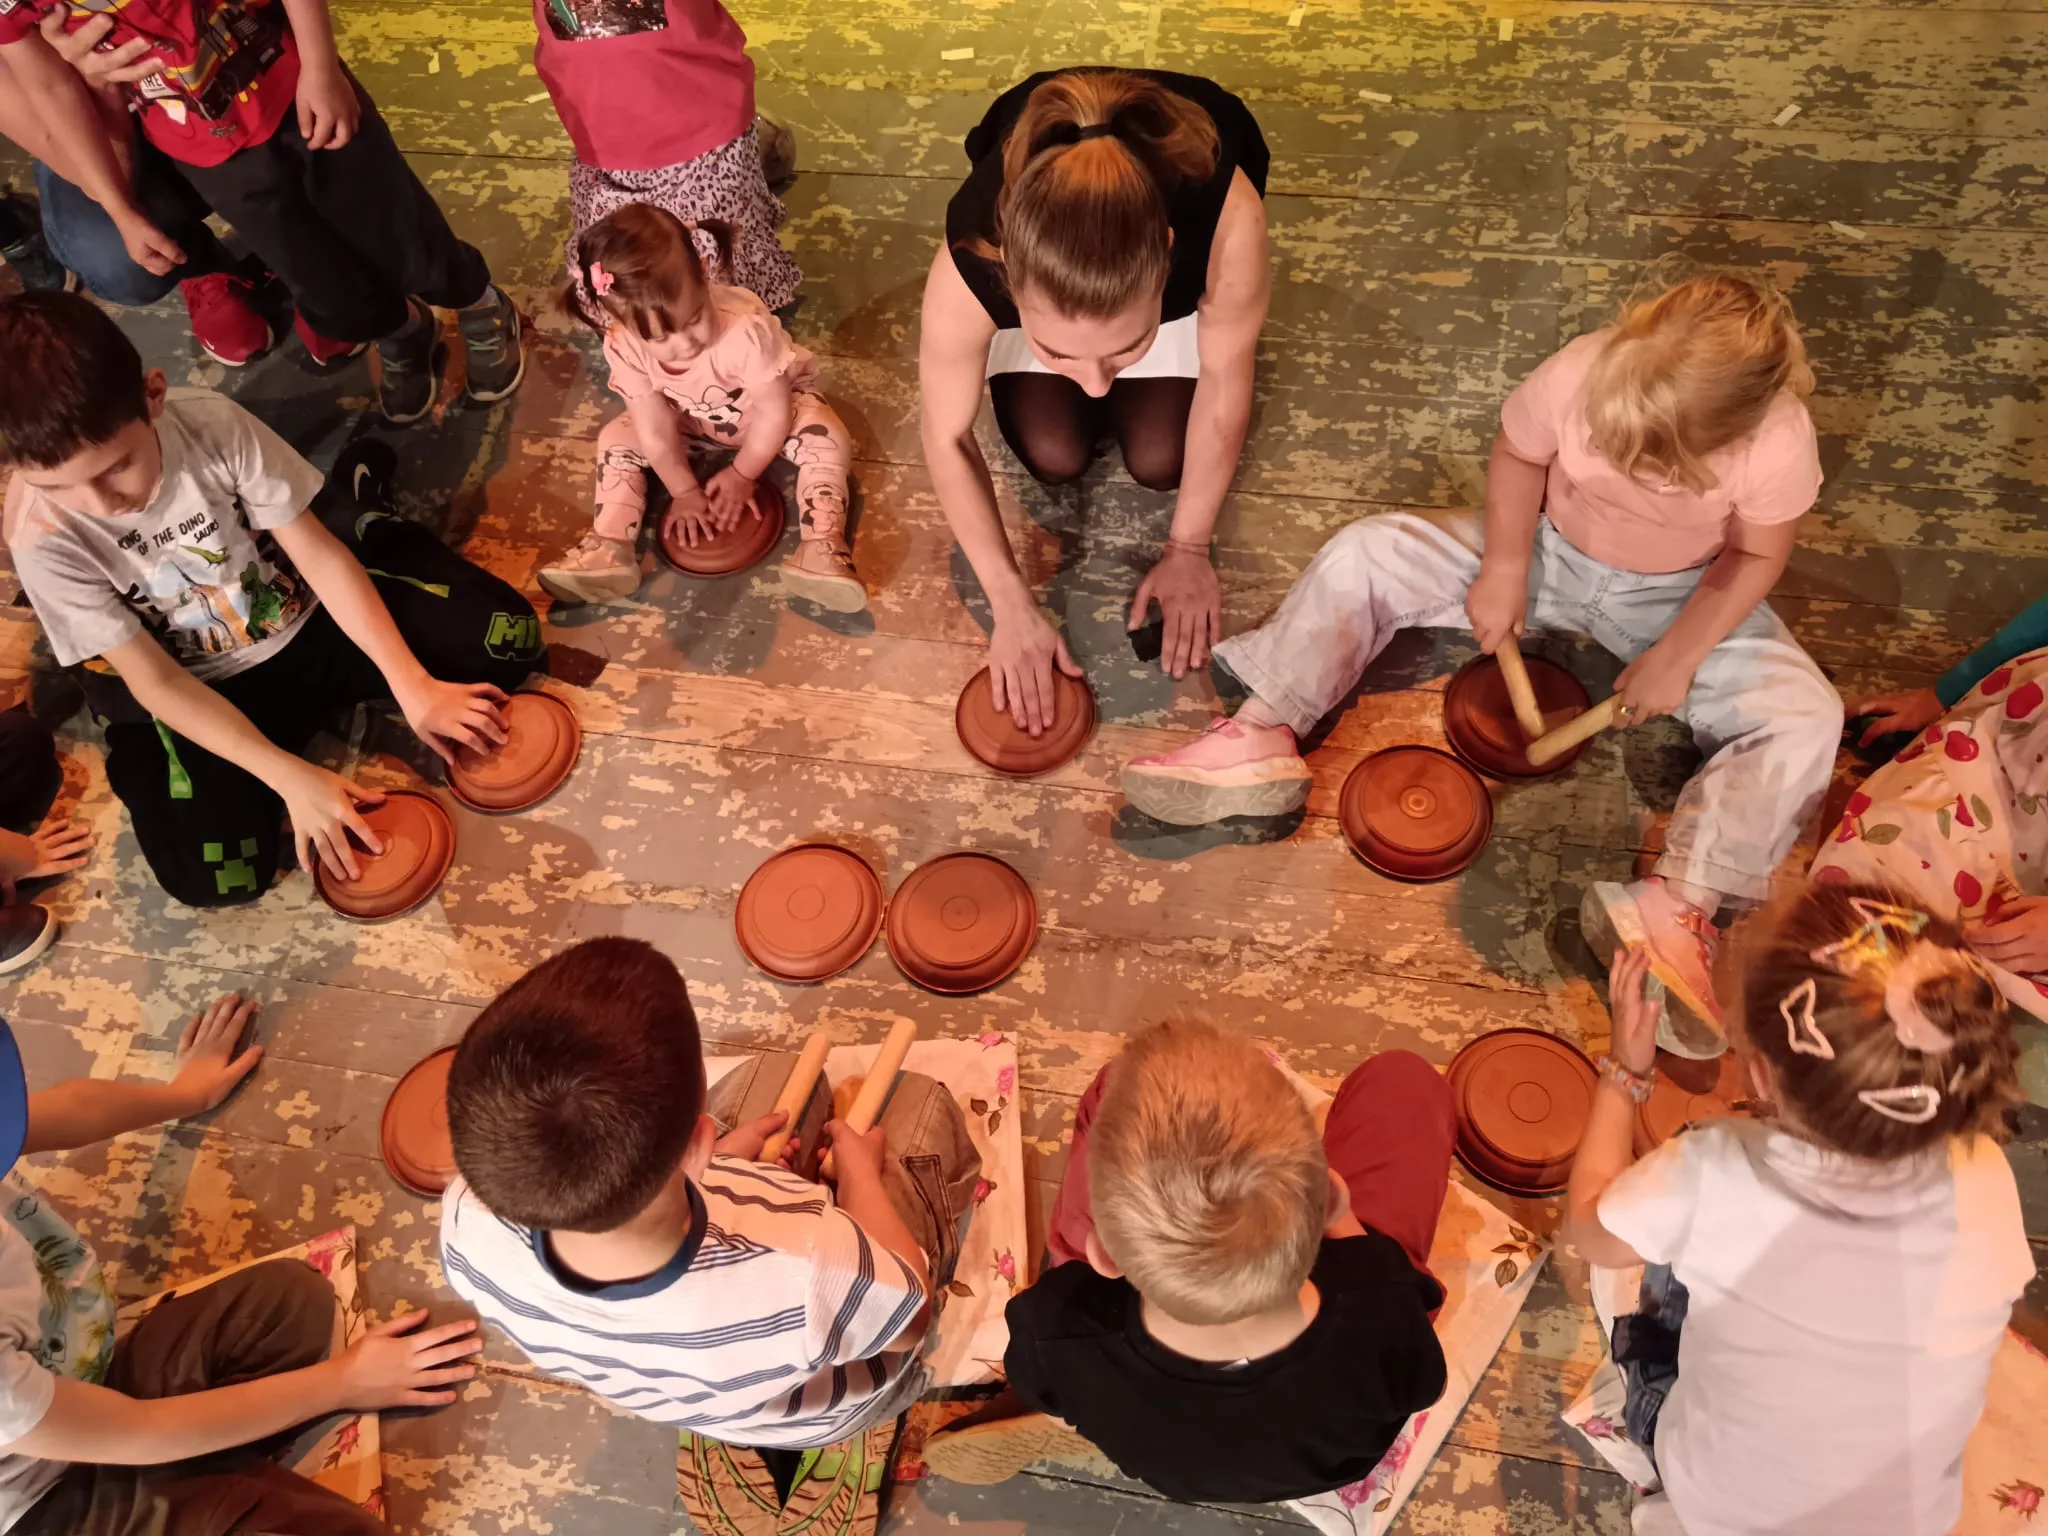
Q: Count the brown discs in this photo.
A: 11